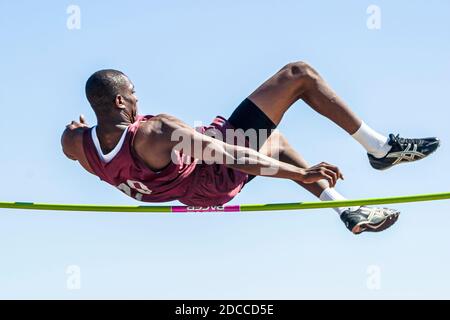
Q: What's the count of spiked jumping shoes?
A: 2